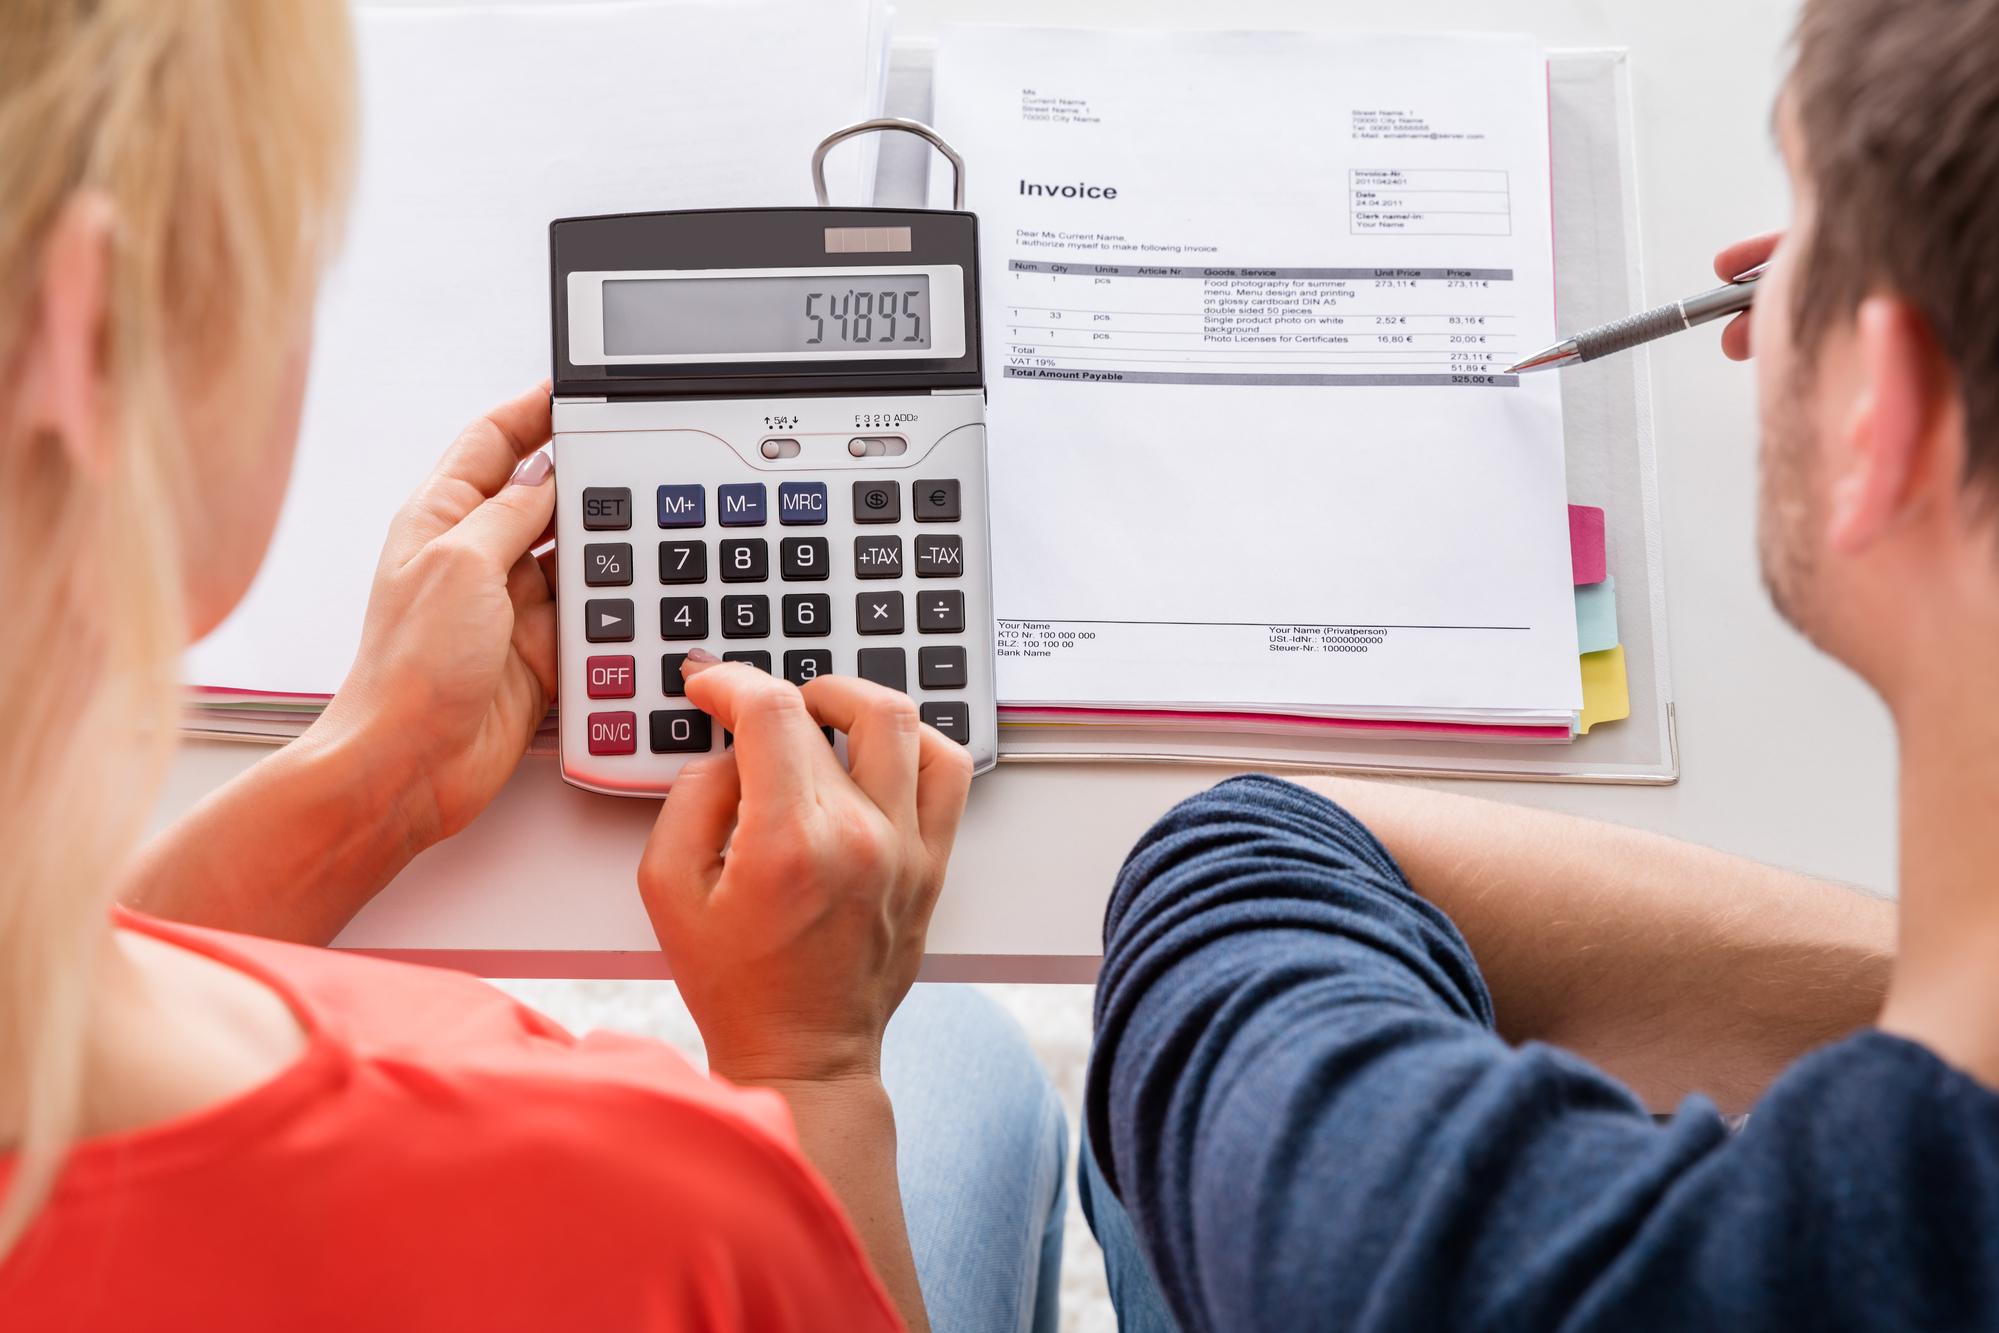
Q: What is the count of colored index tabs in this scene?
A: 3